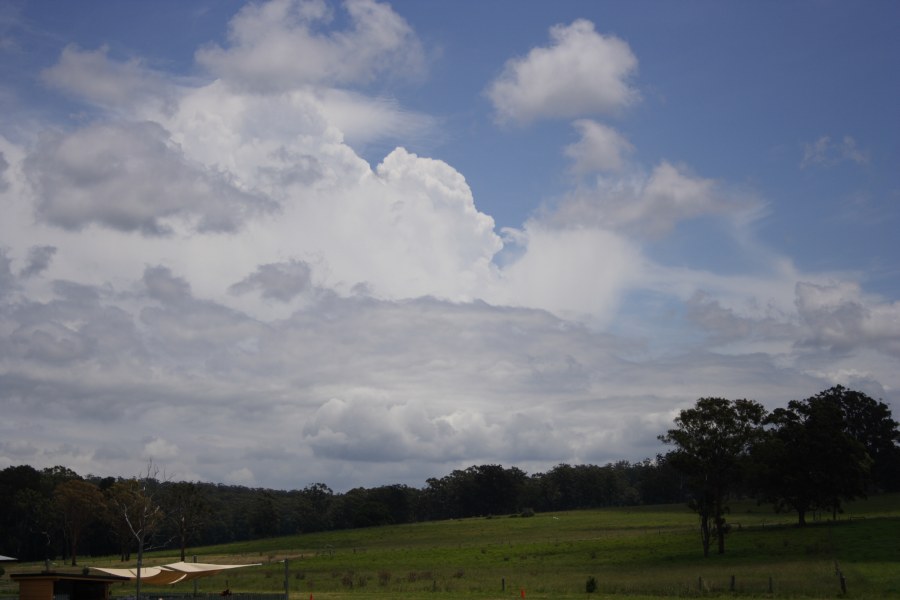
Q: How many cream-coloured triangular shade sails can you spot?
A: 2